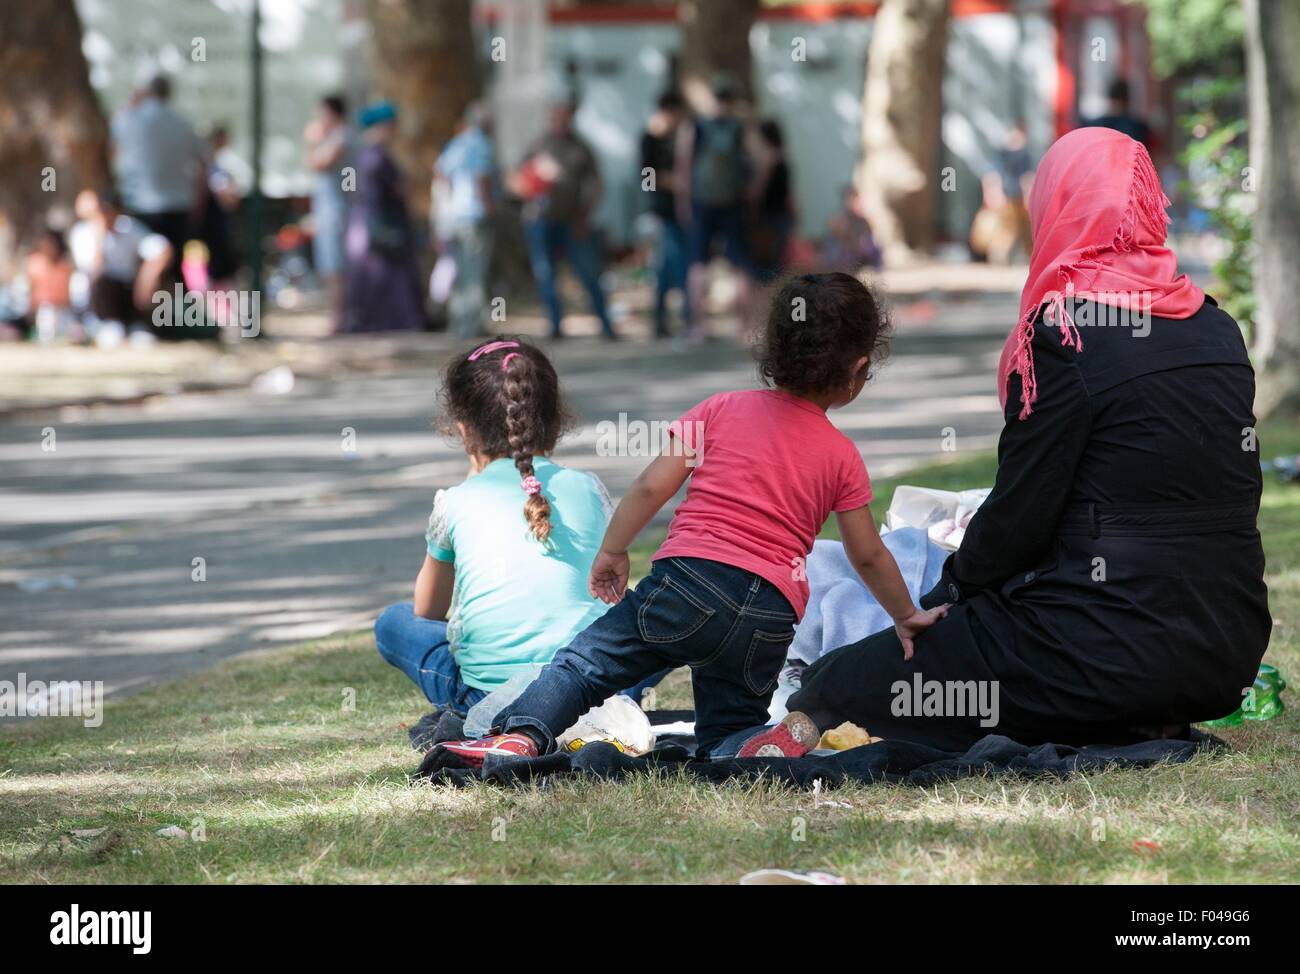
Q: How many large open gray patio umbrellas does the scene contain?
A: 0